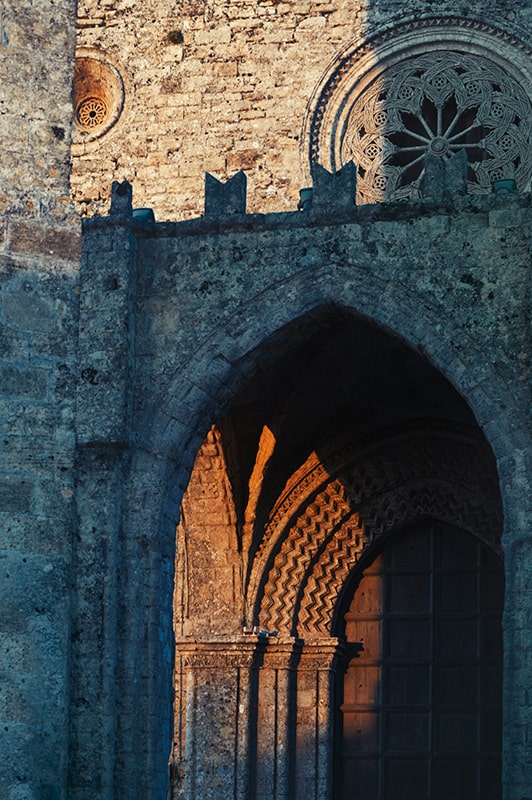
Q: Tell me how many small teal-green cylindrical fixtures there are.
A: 3